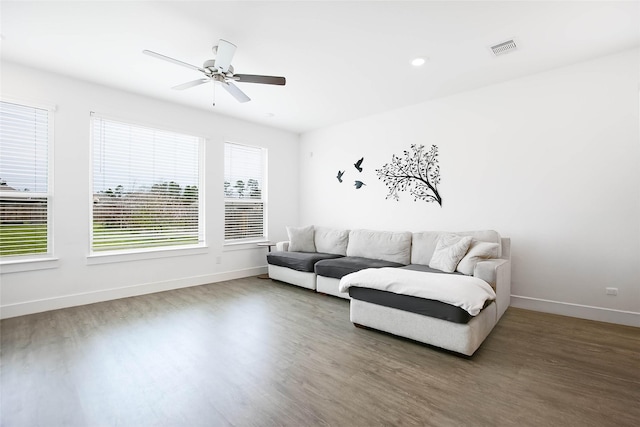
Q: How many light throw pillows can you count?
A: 3